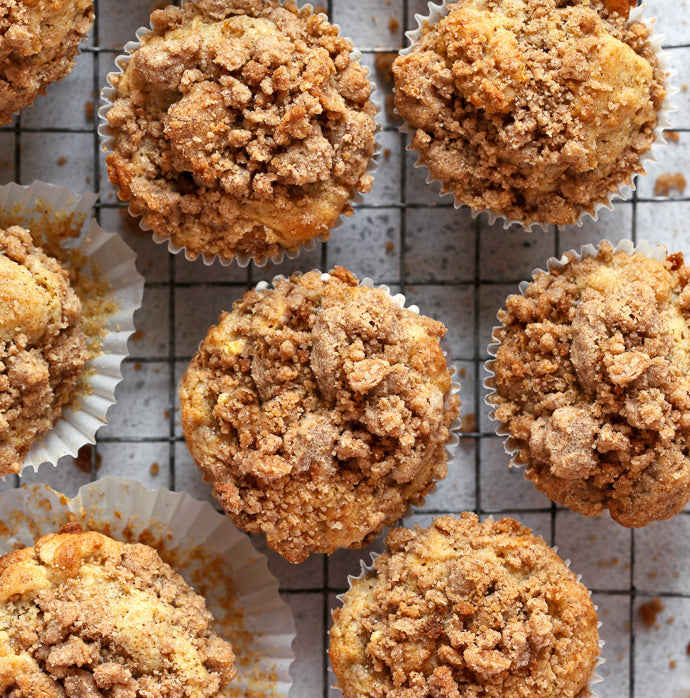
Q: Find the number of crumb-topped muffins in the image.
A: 8